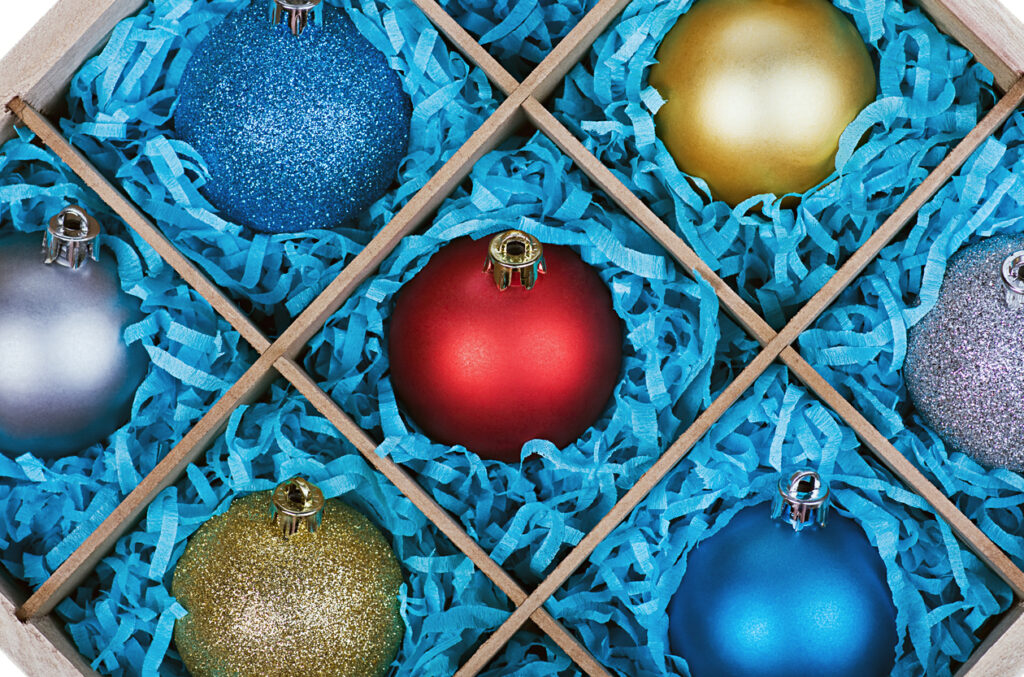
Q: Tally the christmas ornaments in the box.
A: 7